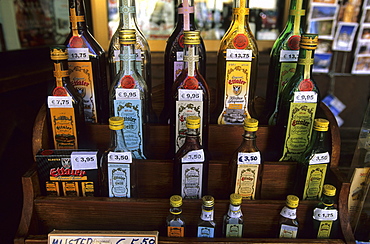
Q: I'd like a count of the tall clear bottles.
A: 2